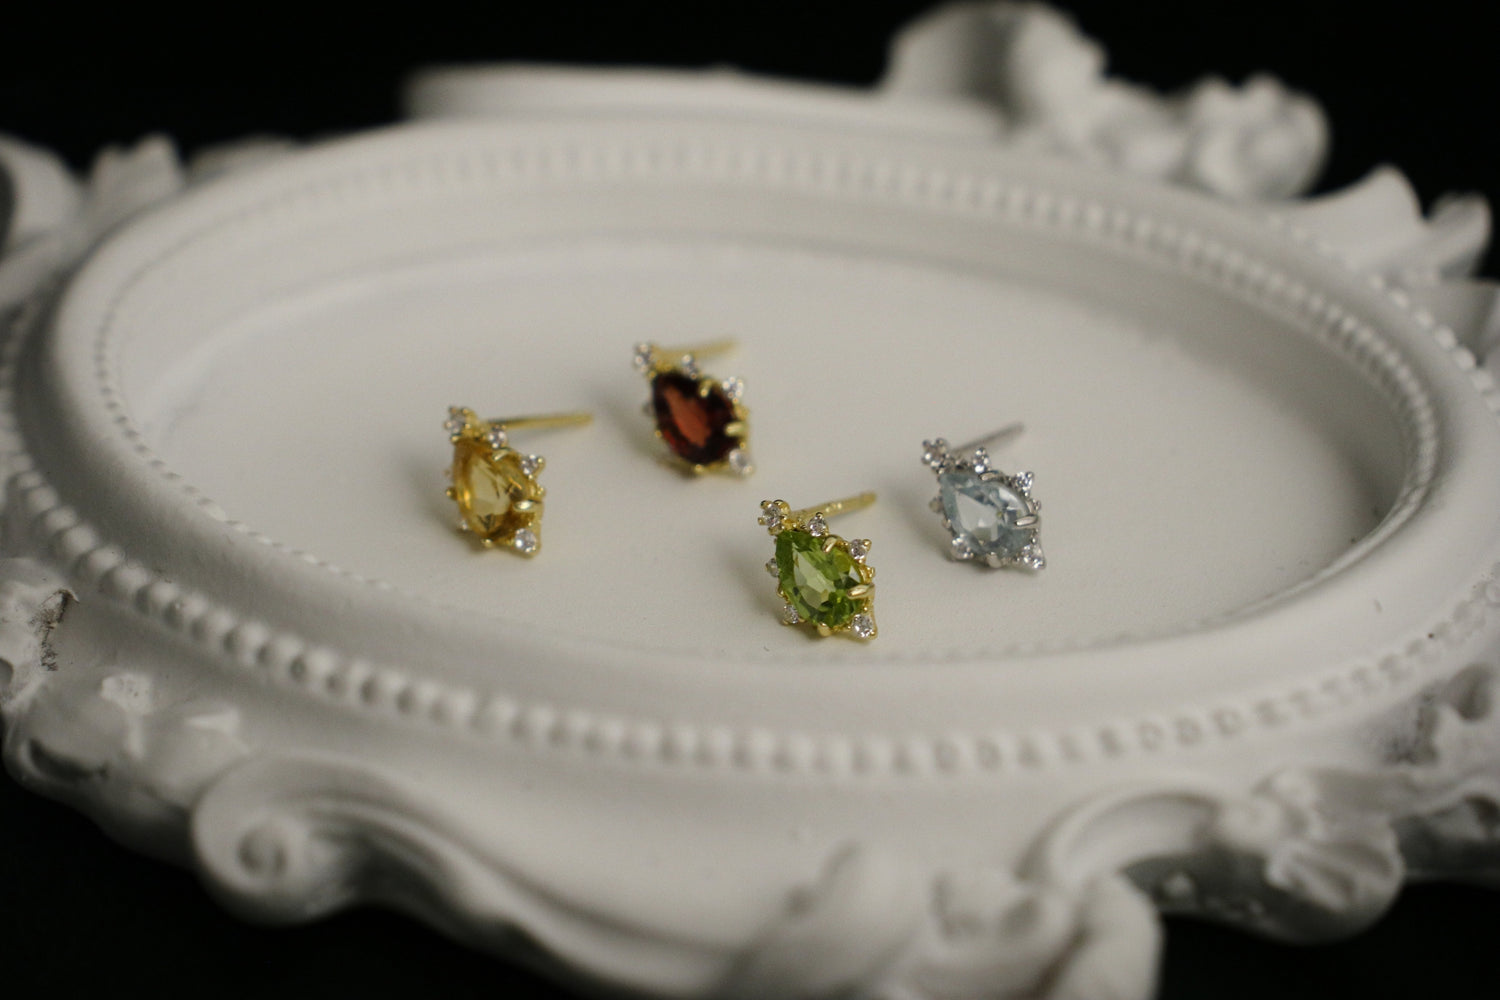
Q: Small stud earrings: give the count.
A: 4